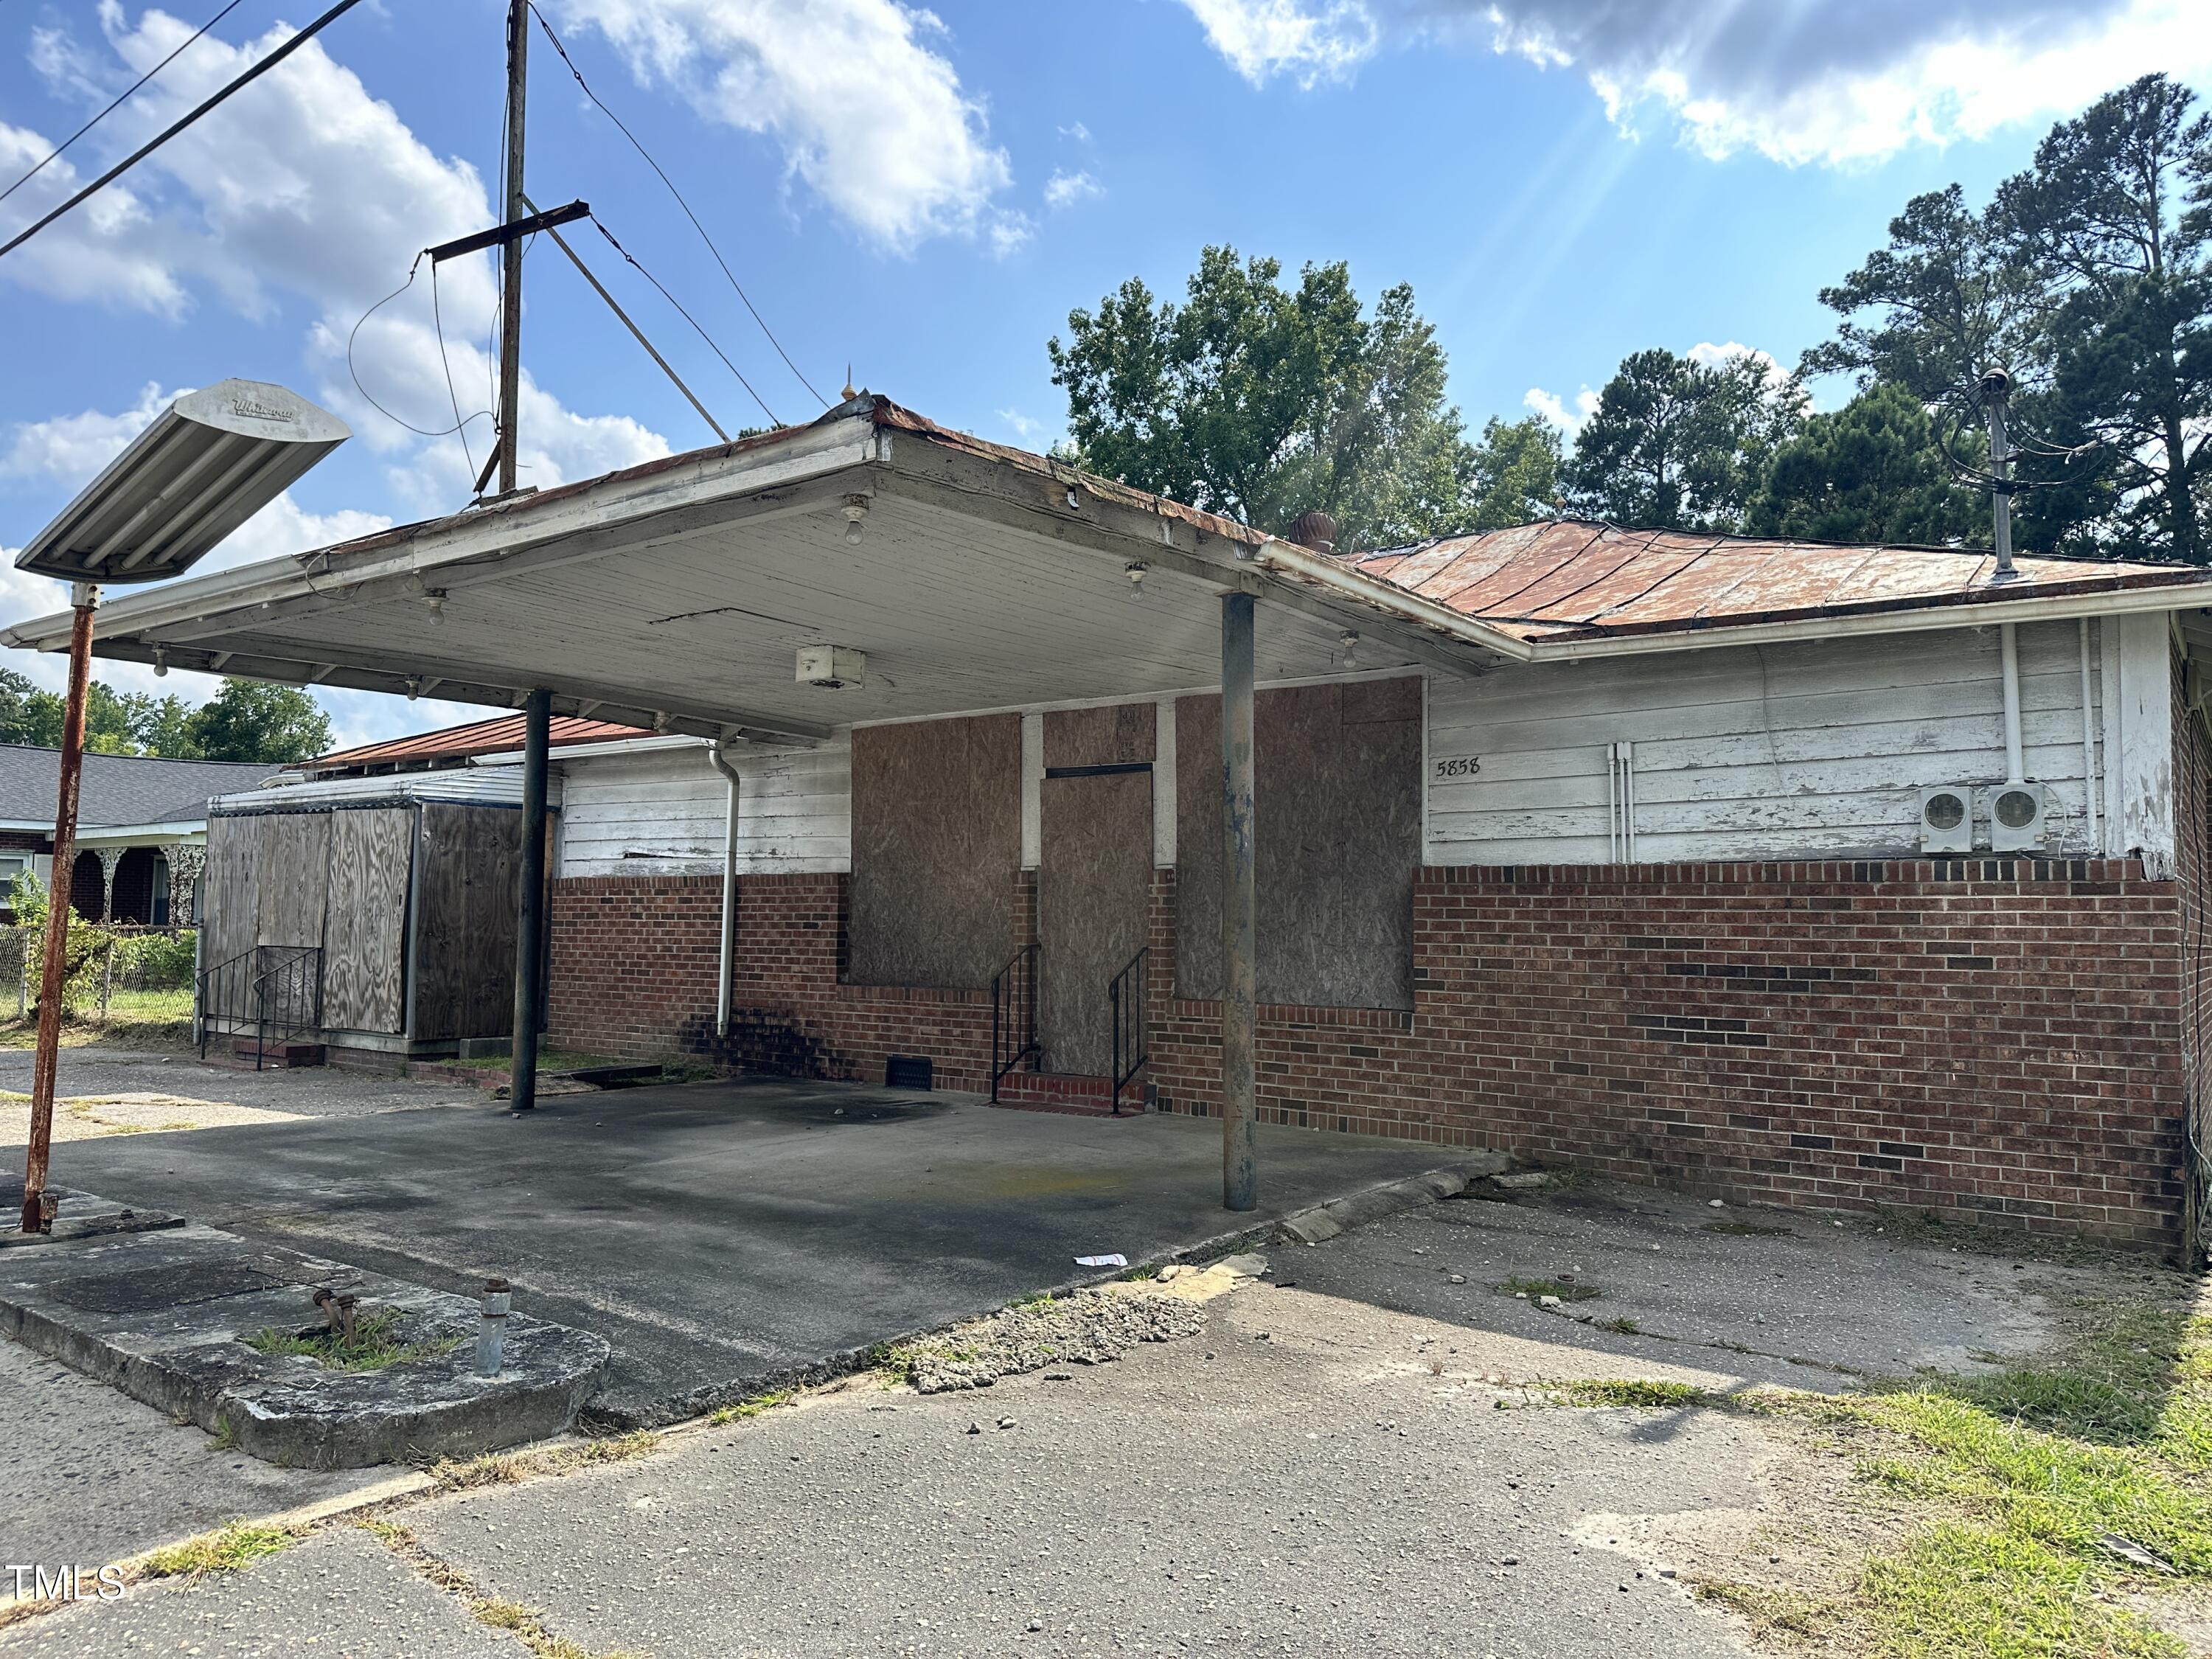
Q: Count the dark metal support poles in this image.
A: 2